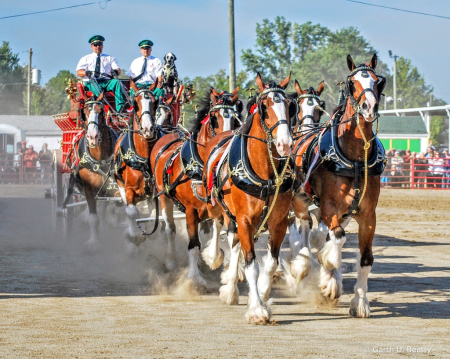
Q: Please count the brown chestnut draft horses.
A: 7